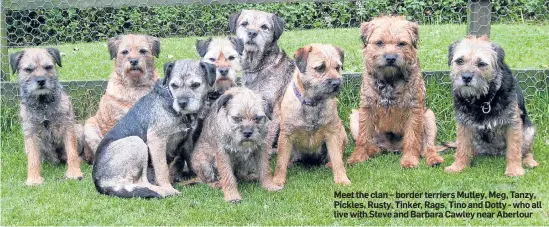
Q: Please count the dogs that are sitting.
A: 9